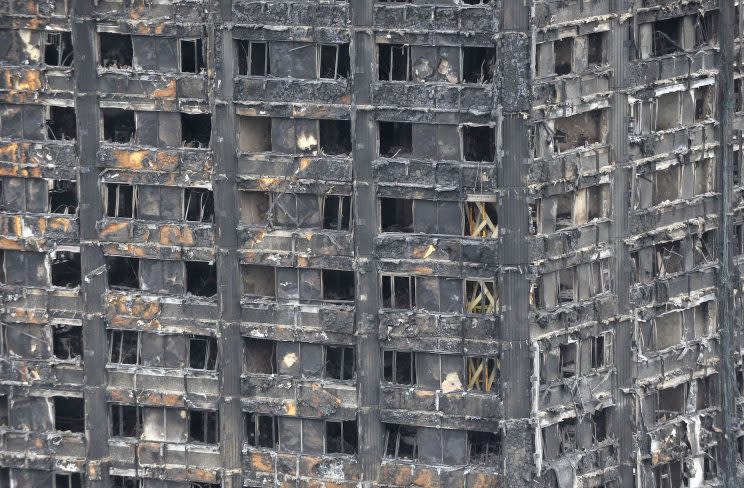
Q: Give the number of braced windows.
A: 3